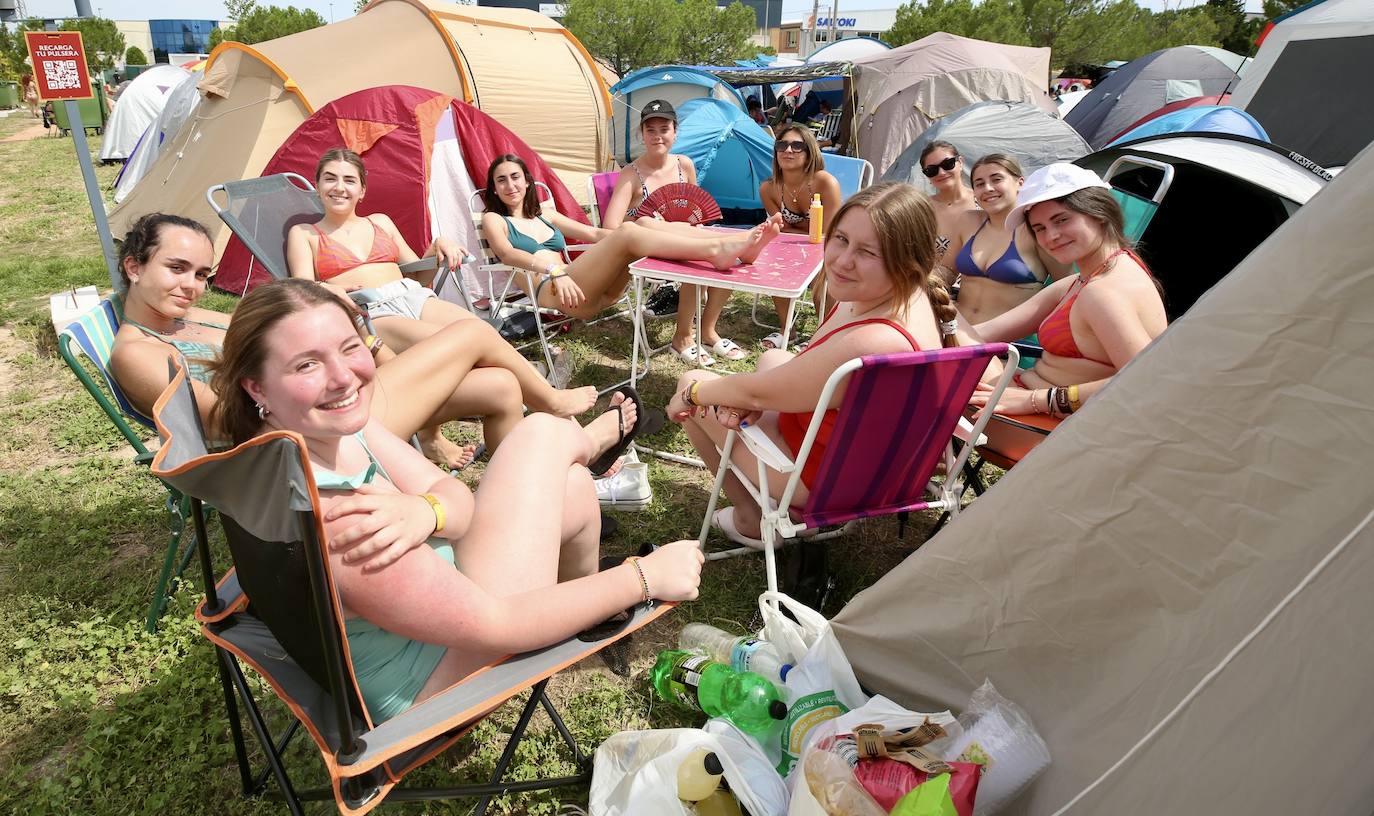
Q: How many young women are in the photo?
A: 10